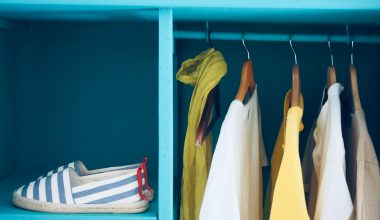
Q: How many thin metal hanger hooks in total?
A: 5